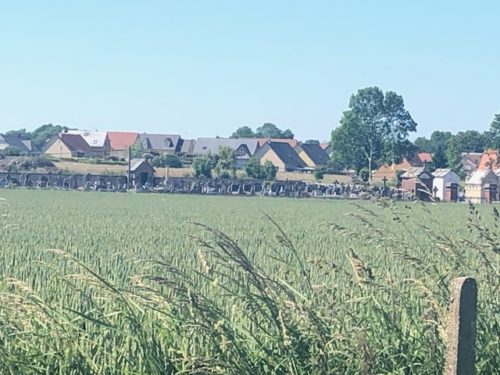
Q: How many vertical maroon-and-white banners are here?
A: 0